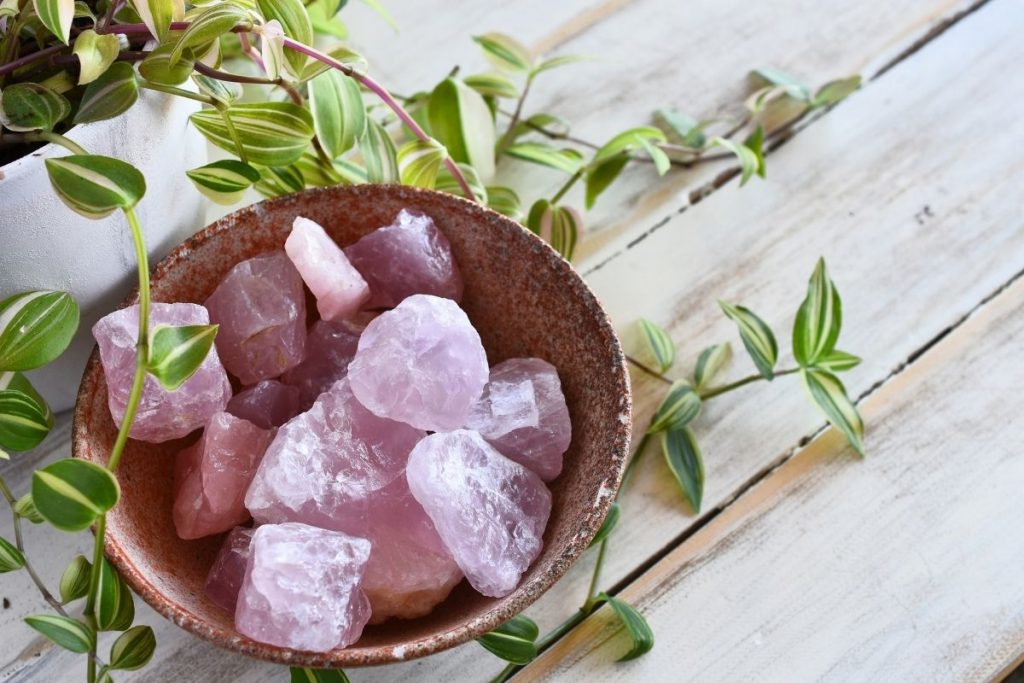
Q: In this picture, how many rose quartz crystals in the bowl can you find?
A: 13